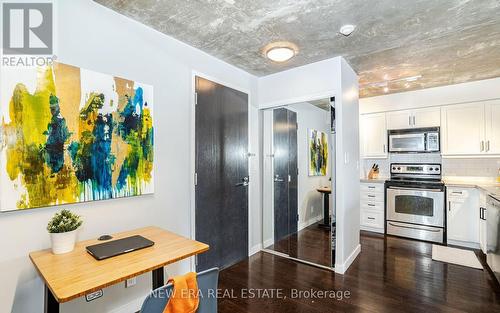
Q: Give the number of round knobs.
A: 4